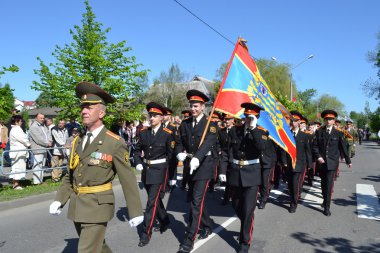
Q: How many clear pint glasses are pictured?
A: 0